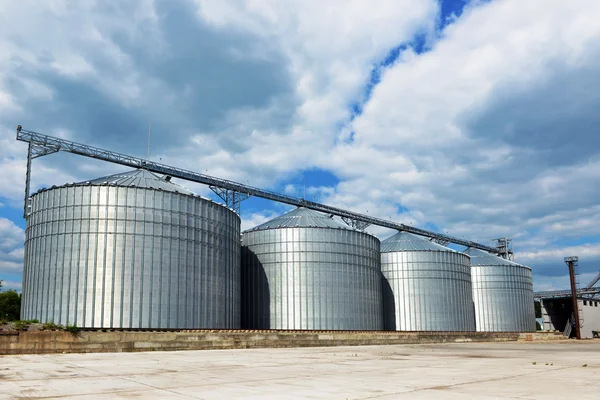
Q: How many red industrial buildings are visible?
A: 0